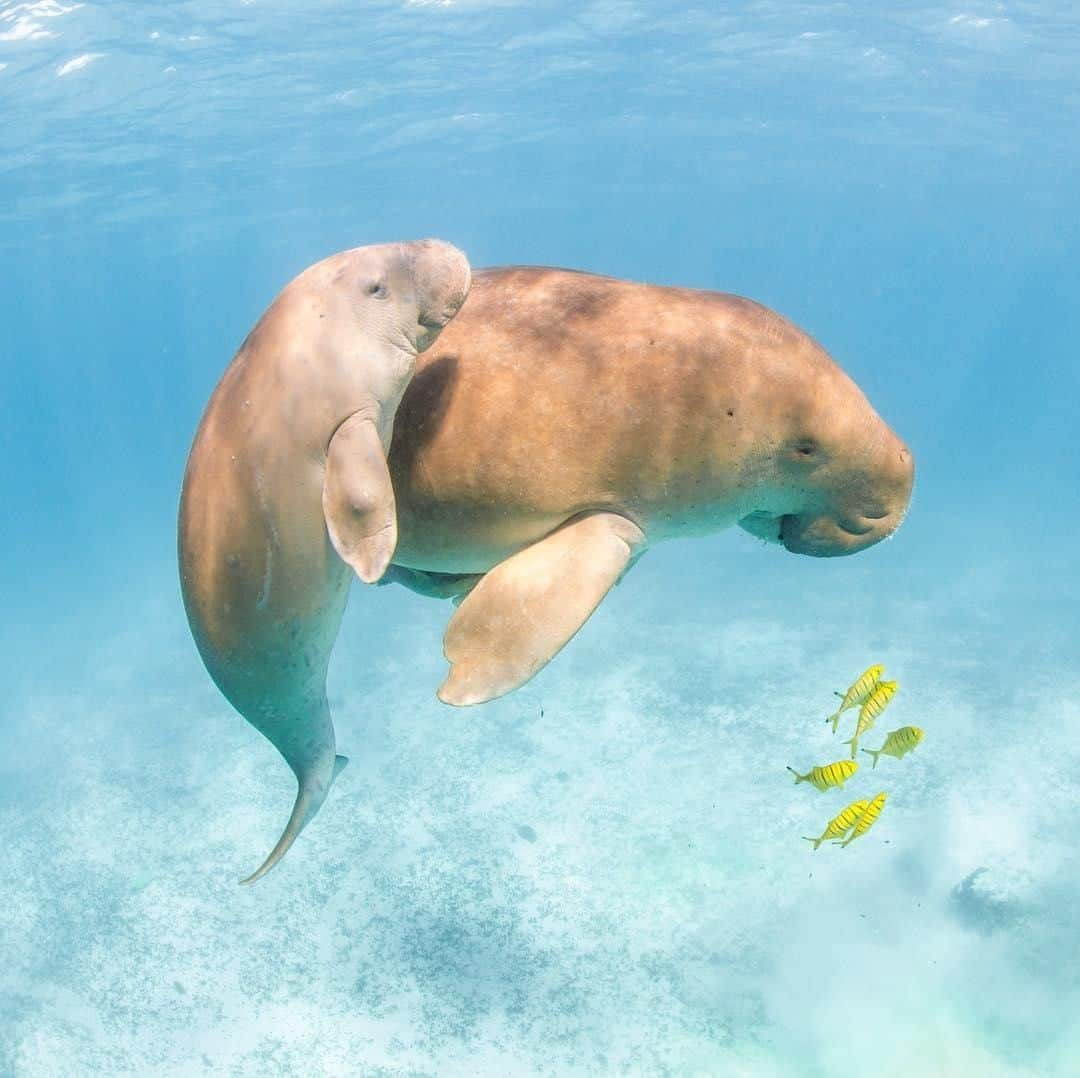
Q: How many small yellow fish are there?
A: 6